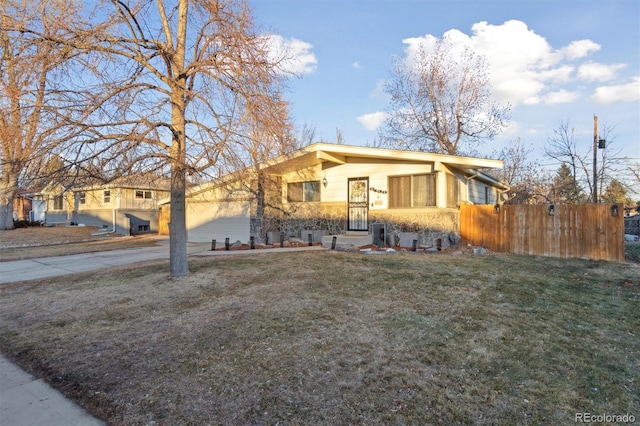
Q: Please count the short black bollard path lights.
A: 8